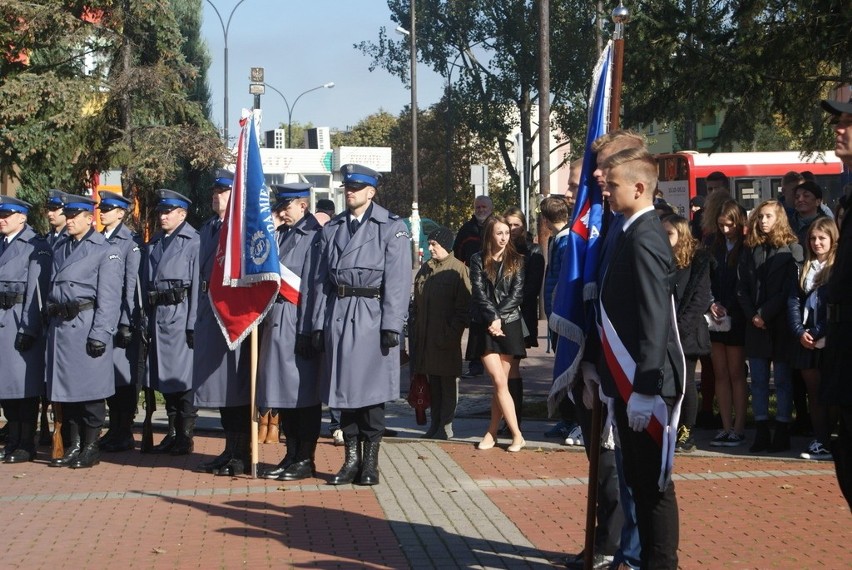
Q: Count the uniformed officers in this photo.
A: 8